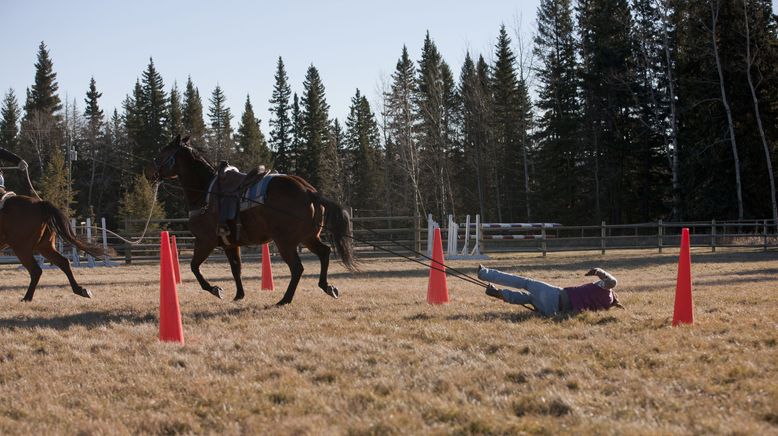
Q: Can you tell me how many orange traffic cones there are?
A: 5